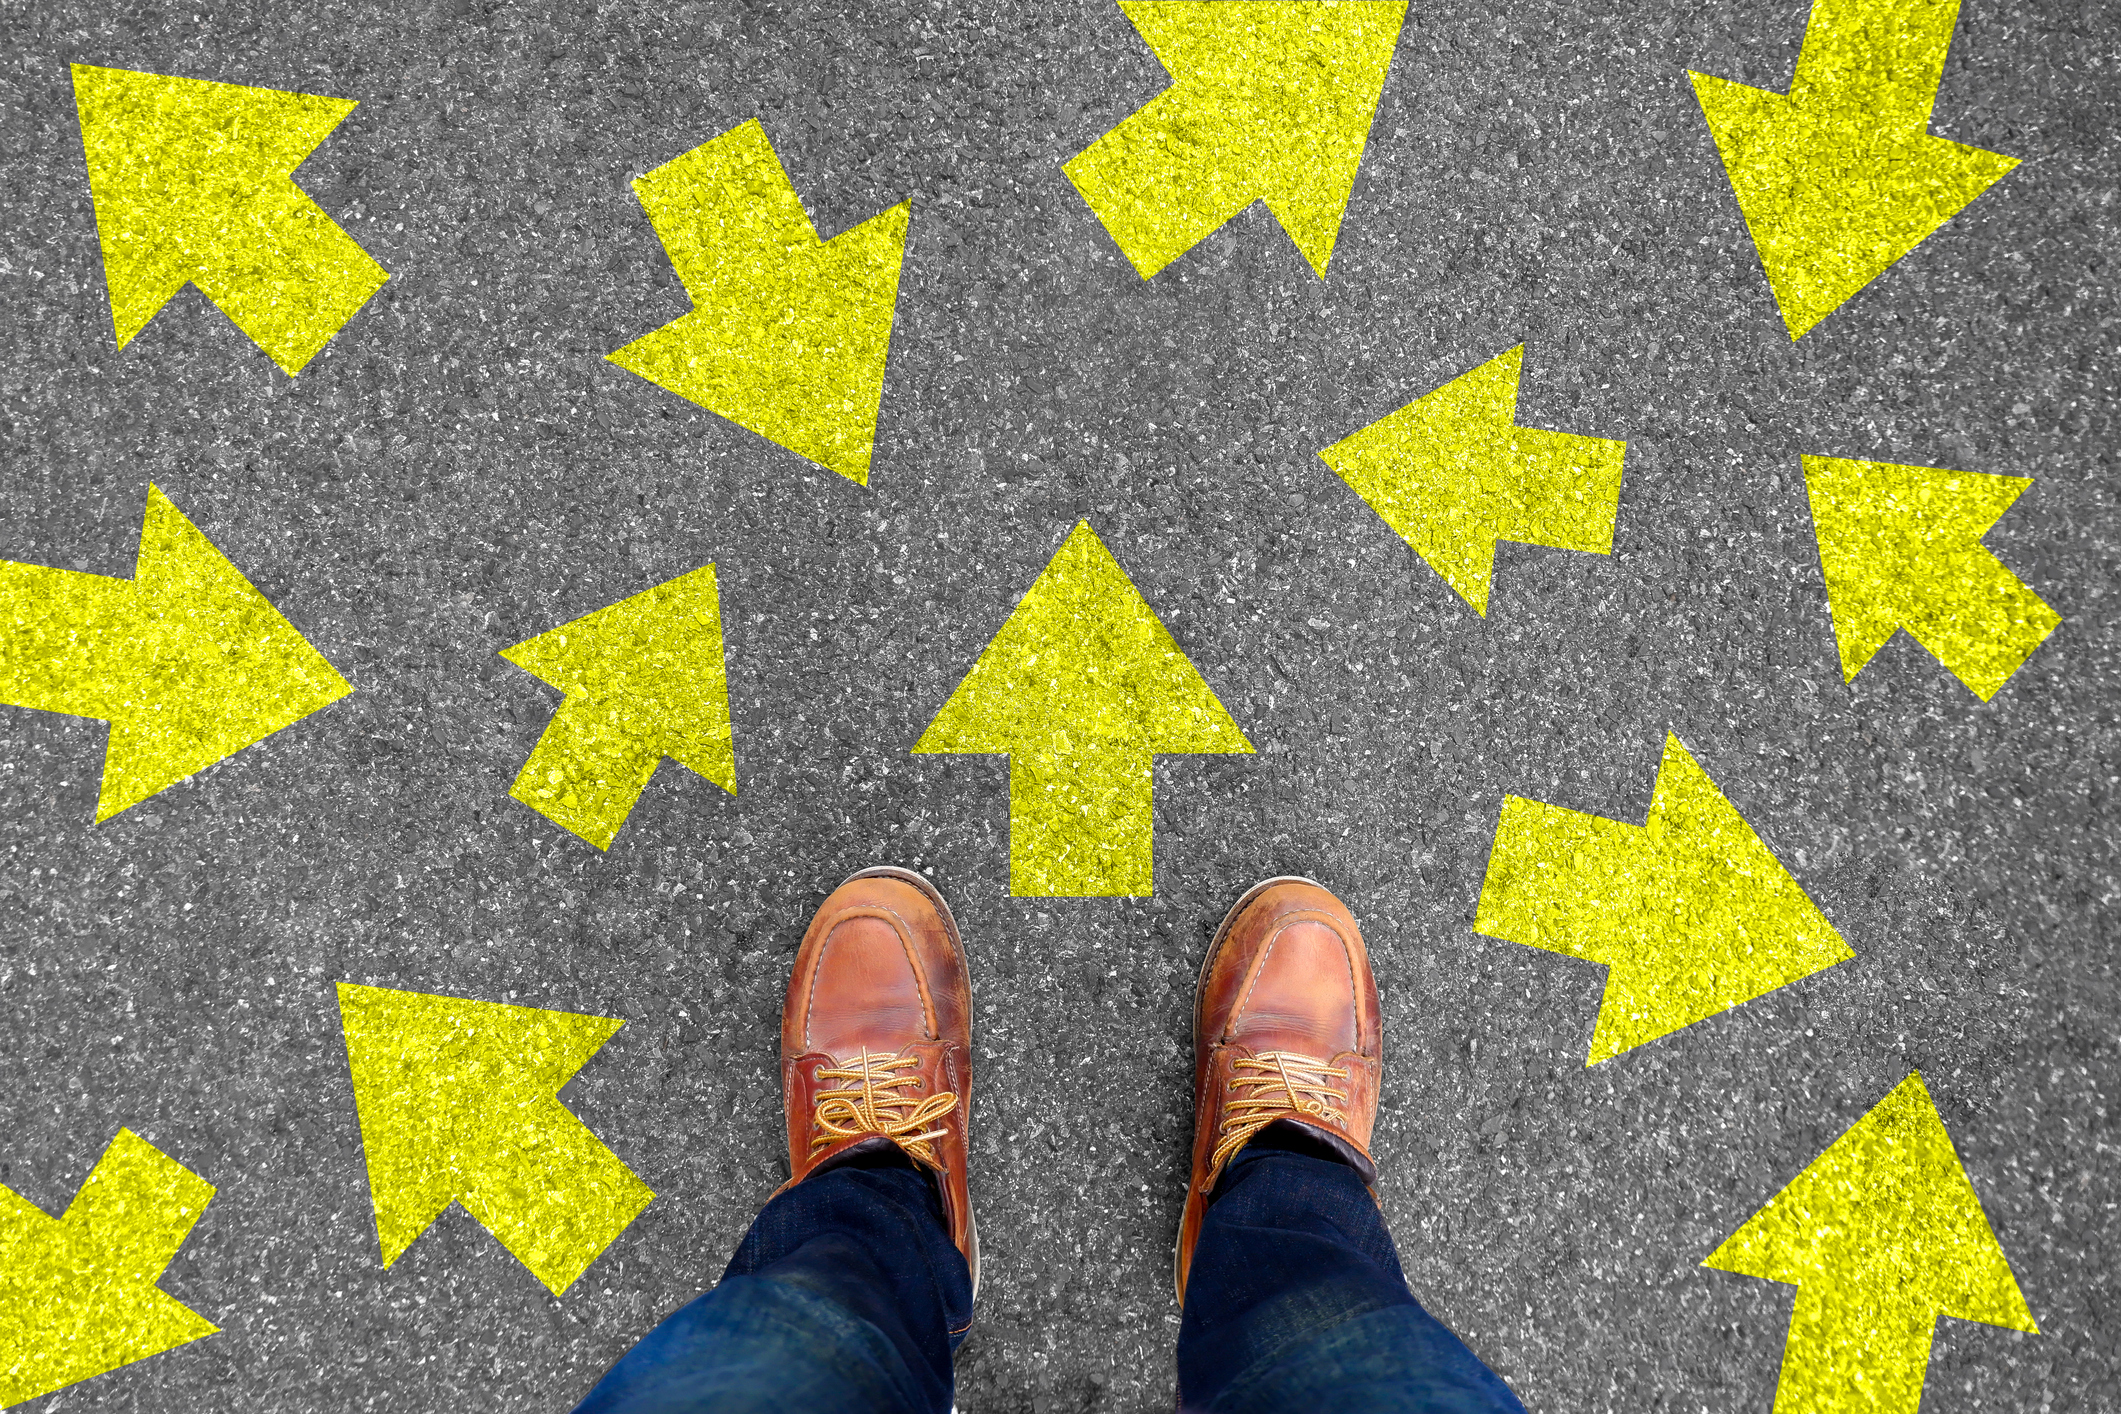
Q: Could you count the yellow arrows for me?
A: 13